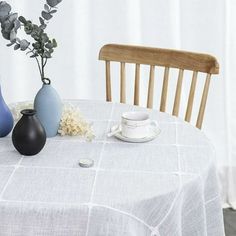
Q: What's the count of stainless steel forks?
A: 0